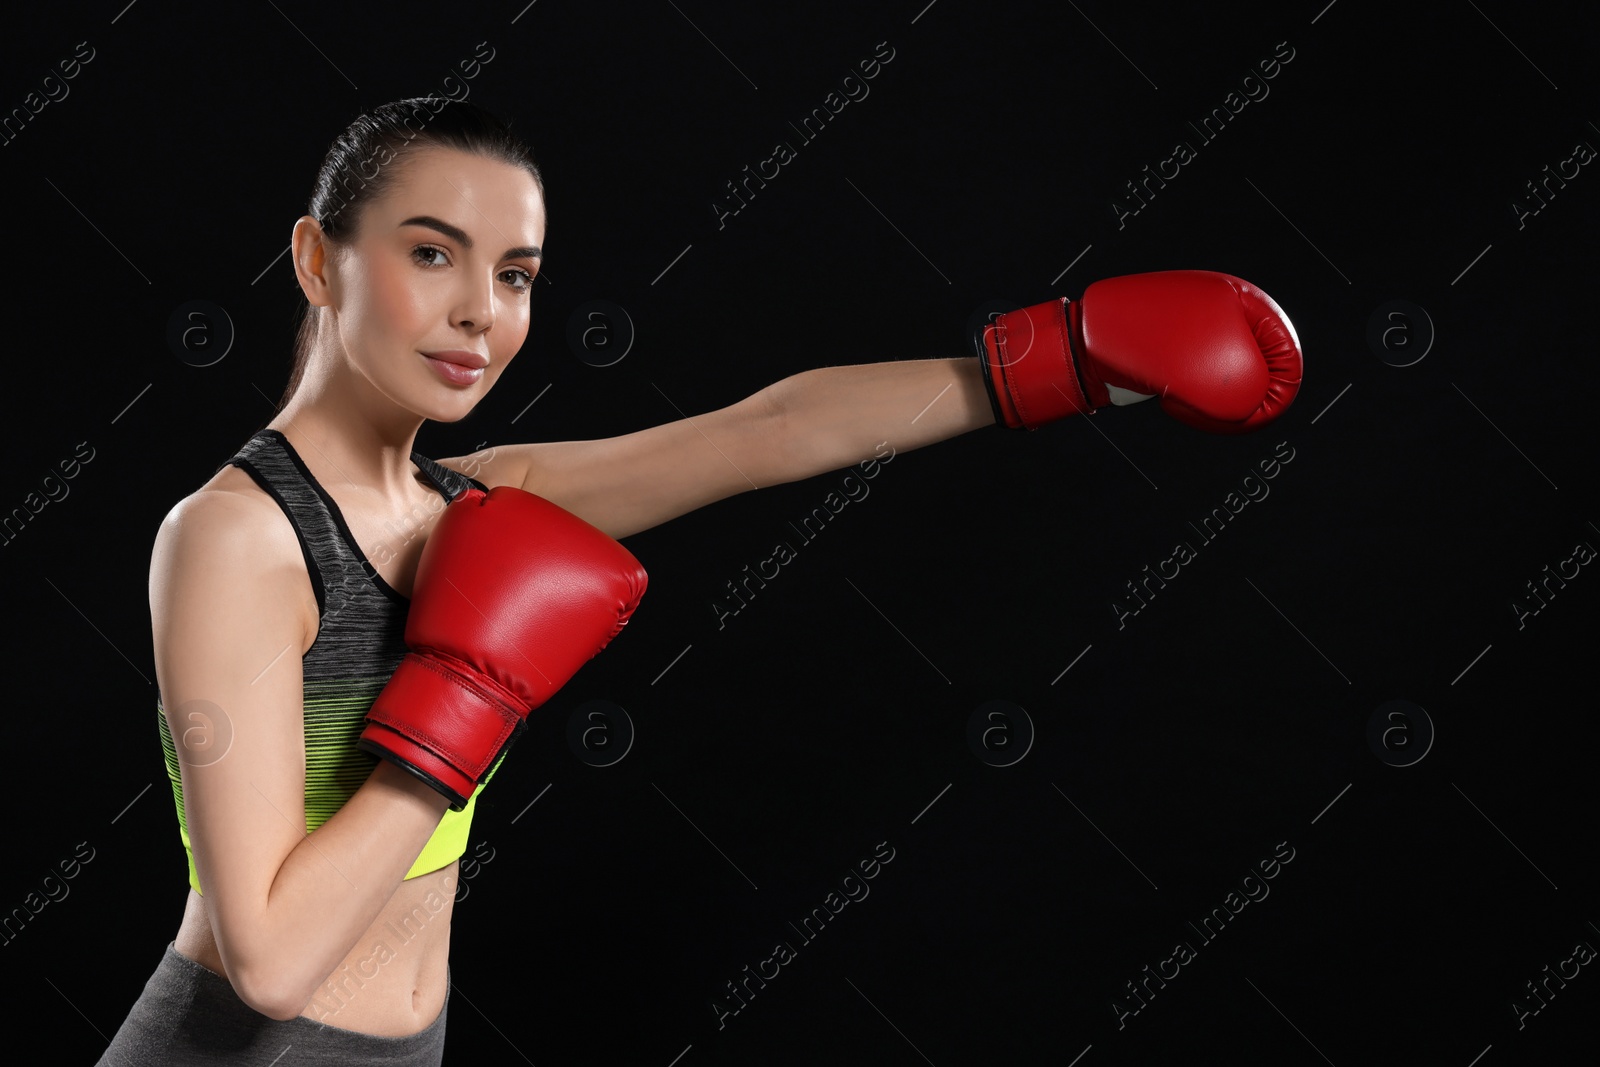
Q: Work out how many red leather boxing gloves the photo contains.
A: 2